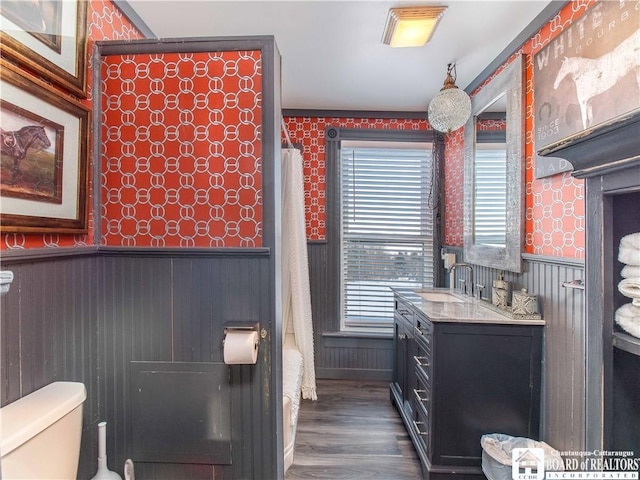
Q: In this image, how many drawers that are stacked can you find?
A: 4